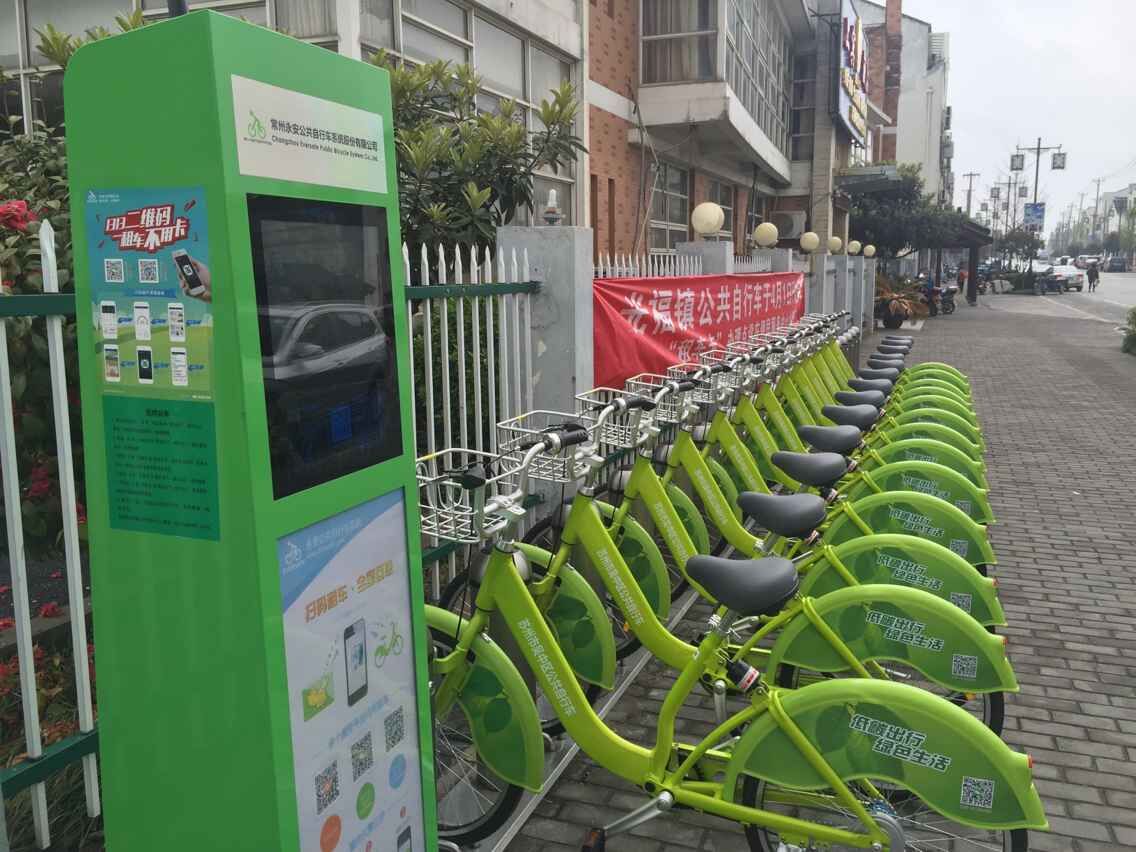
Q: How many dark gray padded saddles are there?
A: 13